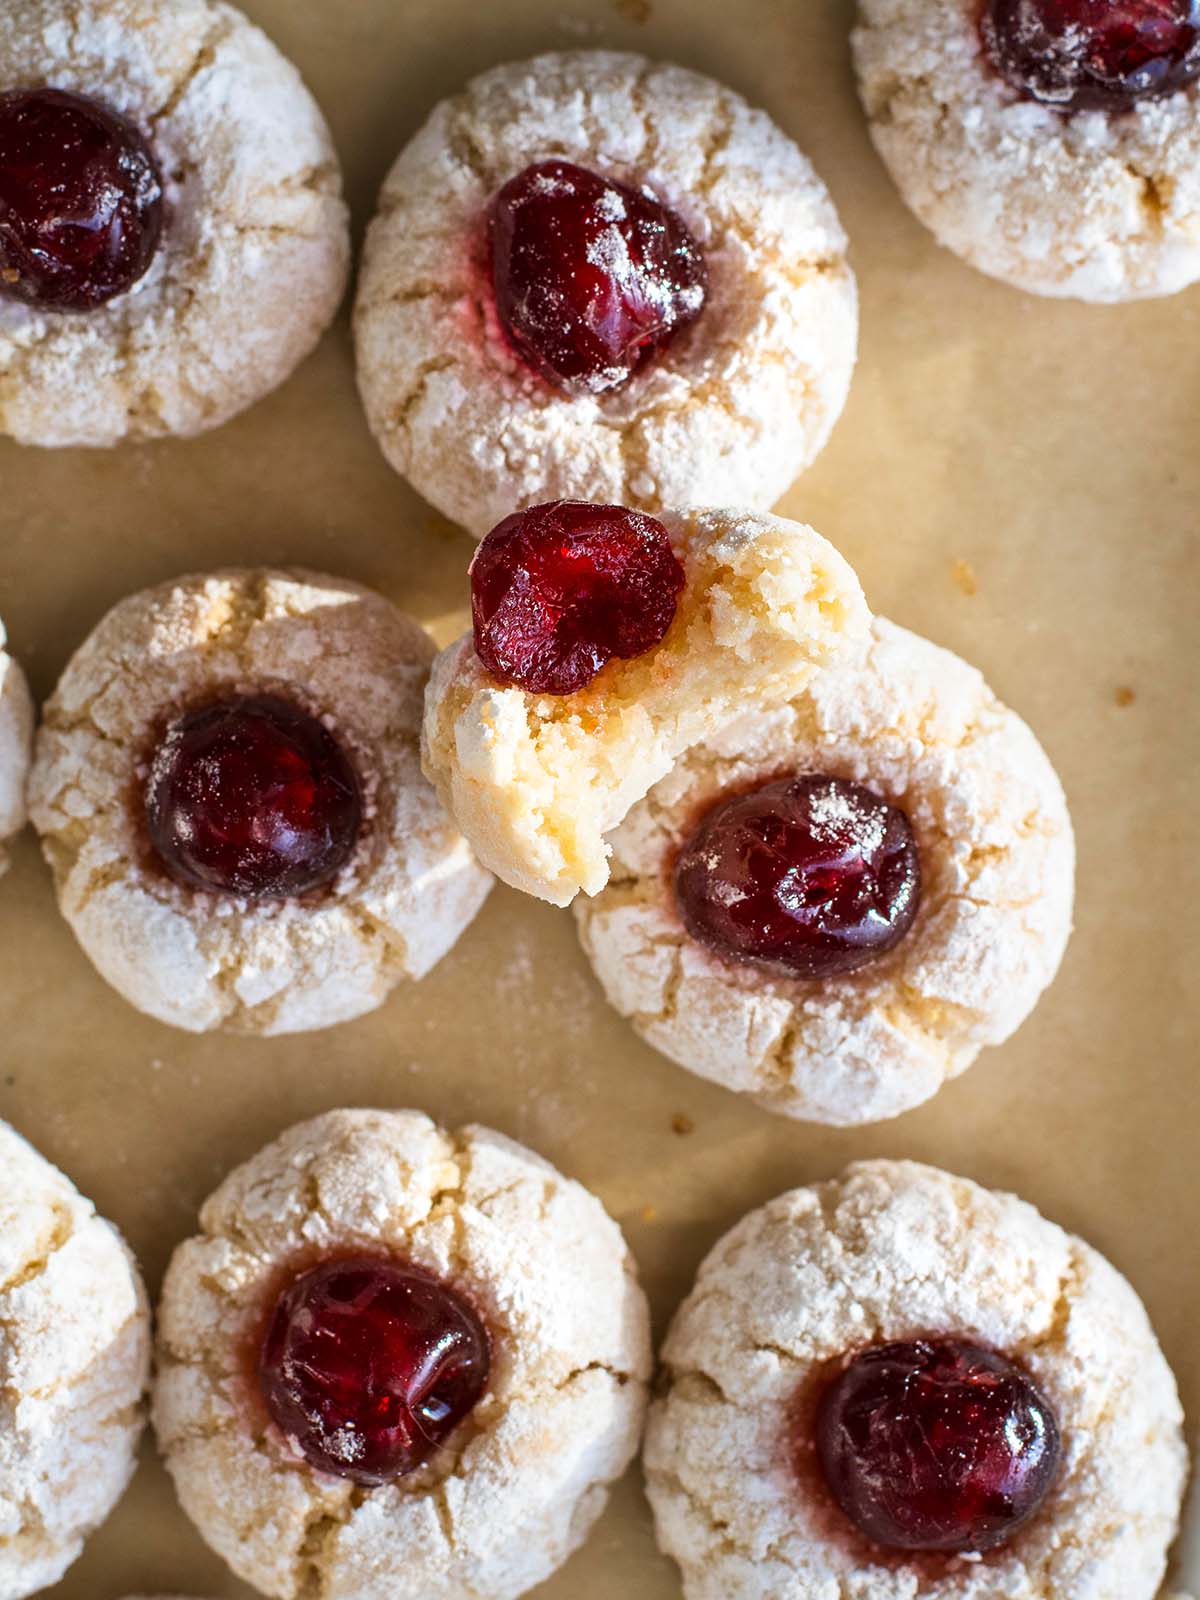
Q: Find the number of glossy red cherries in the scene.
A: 8